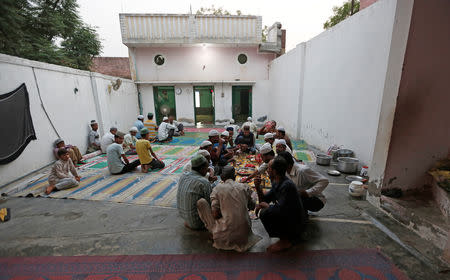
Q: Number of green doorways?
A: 3